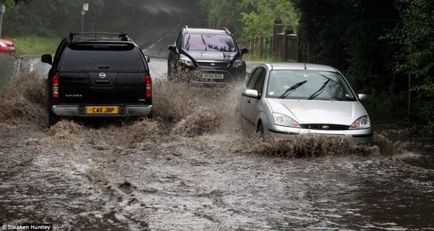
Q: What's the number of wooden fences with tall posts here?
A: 1